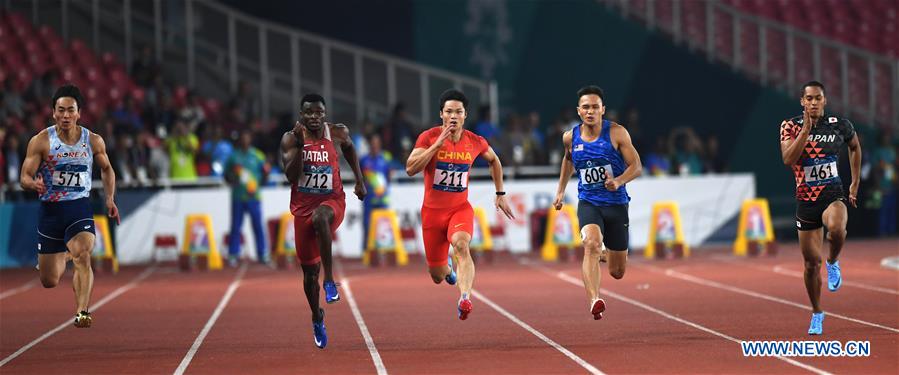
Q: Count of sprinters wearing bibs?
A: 5